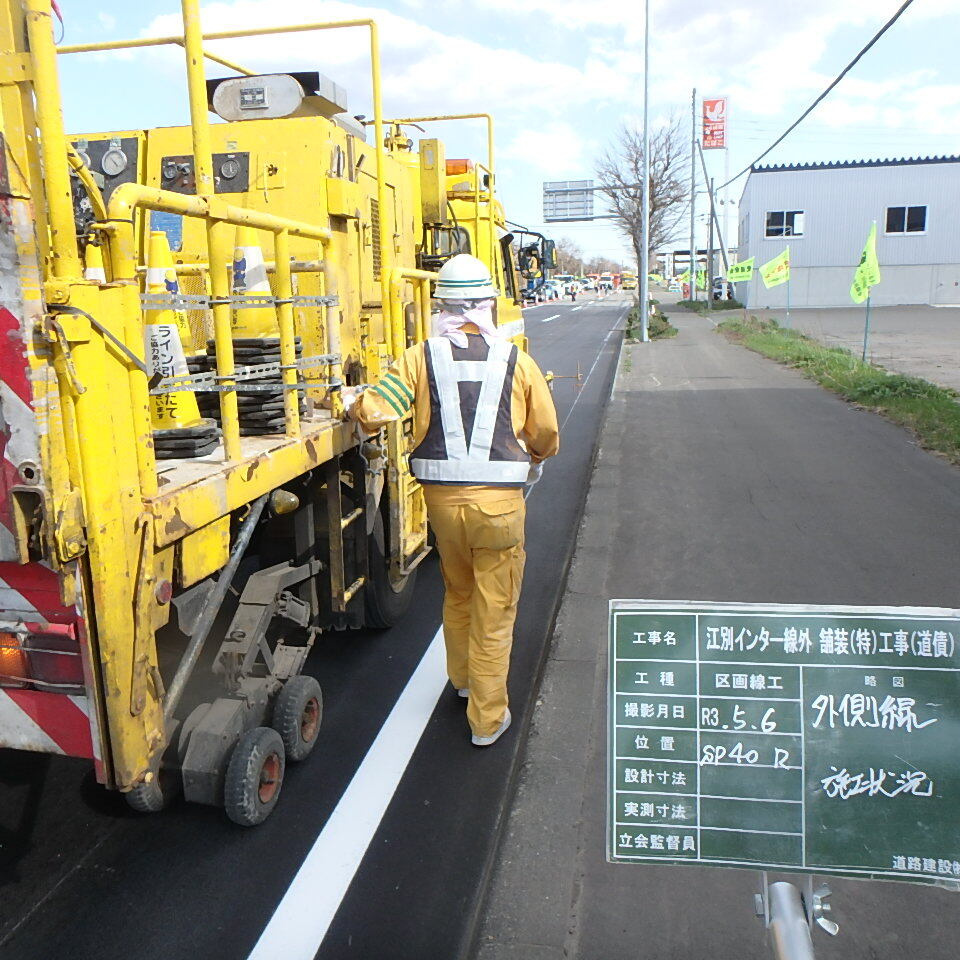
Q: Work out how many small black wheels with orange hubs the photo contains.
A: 2